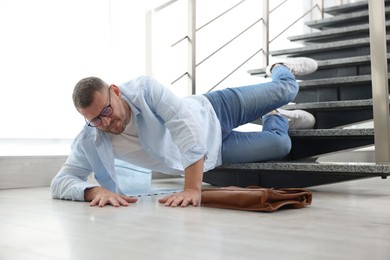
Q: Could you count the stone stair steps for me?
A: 9